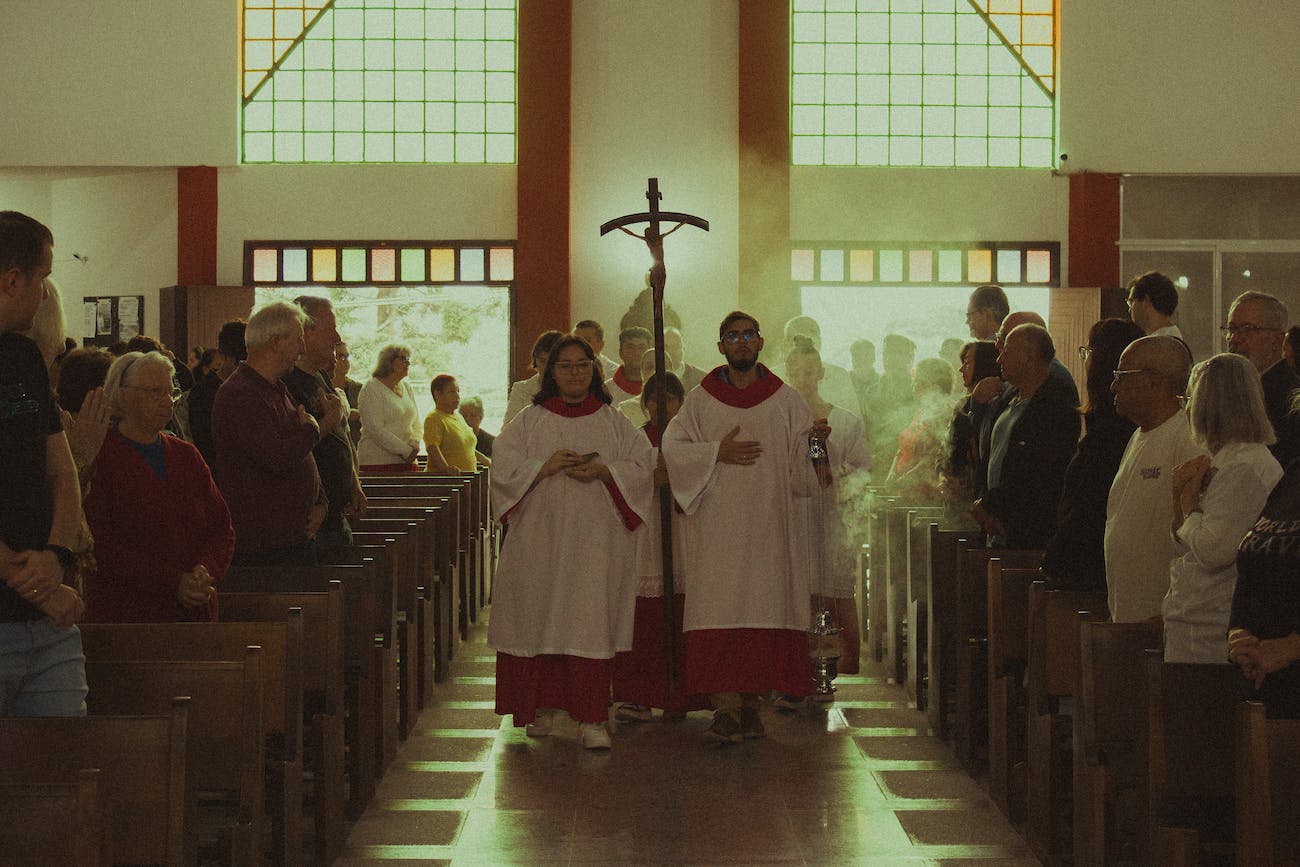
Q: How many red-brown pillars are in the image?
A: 4